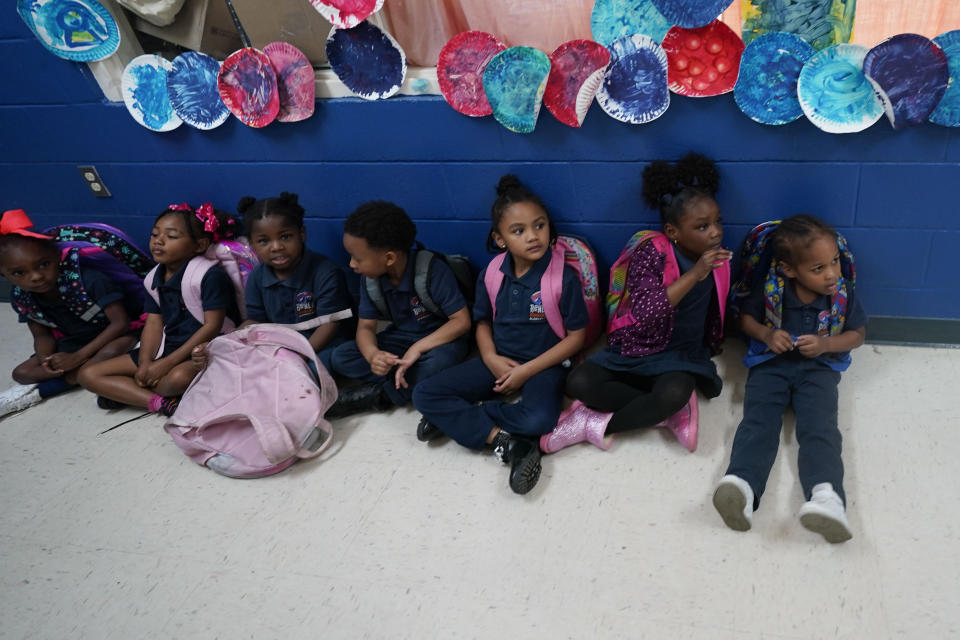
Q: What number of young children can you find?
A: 7